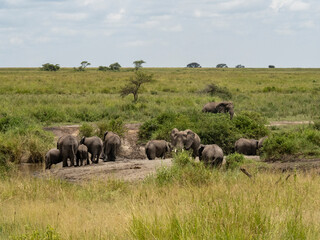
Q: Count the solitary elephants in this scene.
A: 1